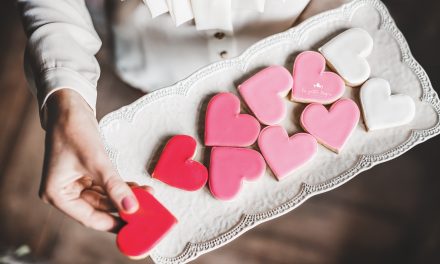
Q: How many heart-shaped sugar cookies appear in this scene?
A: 10